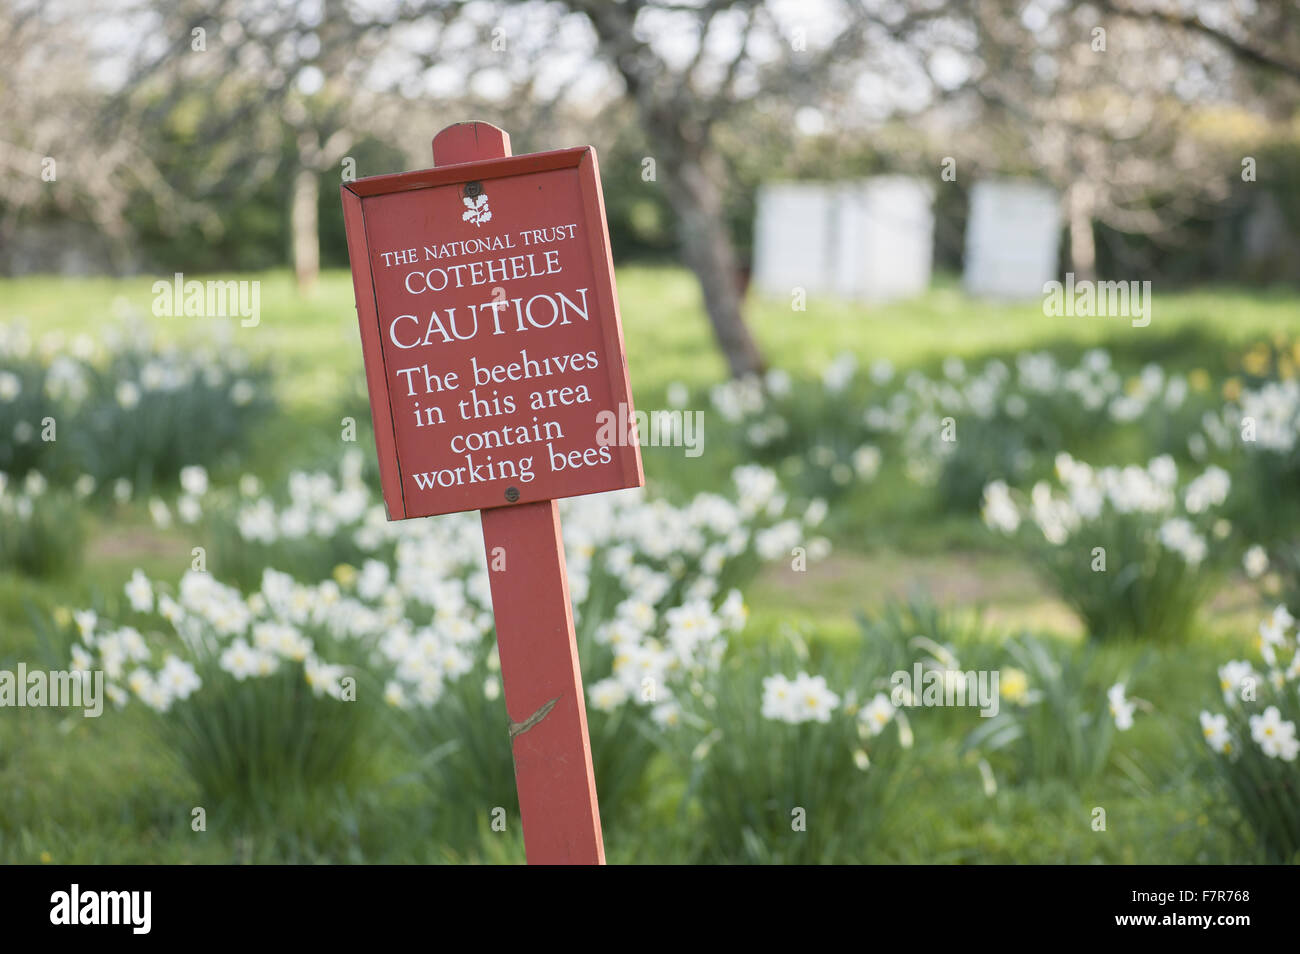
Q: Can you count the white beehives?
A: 3